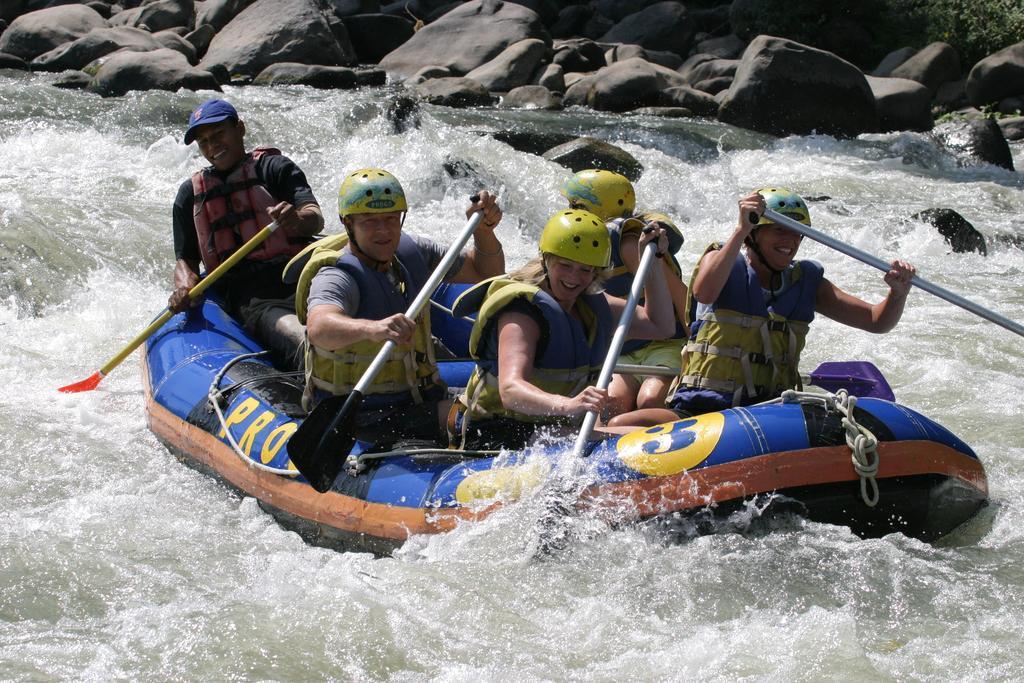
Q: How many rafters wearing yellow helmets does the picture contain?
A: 4